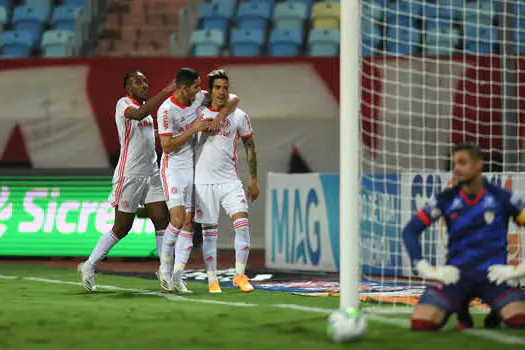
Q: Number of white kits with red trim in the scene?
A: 3